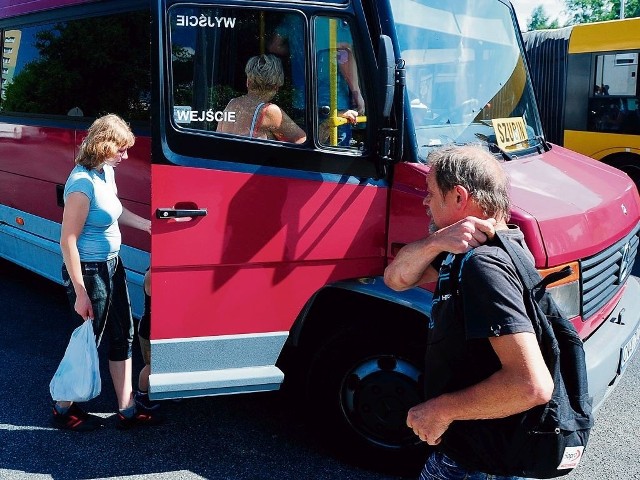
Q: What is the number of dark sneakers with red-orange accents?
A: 2